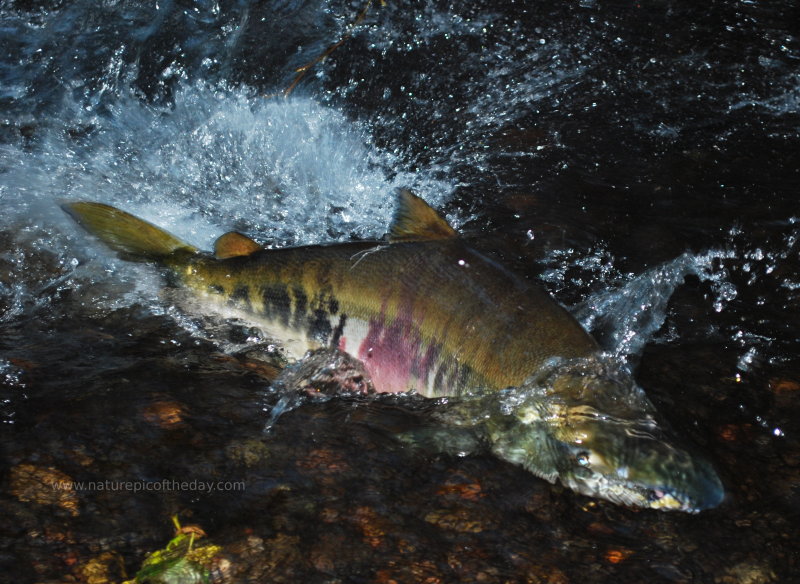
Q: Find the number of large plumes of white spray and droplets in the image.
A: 2